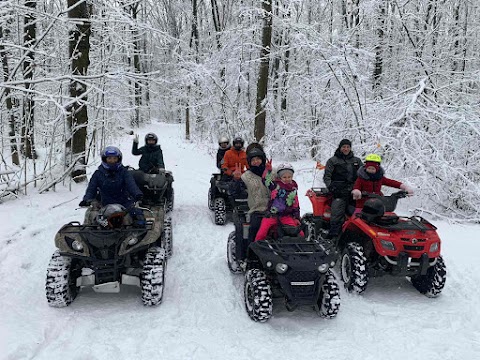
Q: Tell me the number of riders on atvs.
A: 8